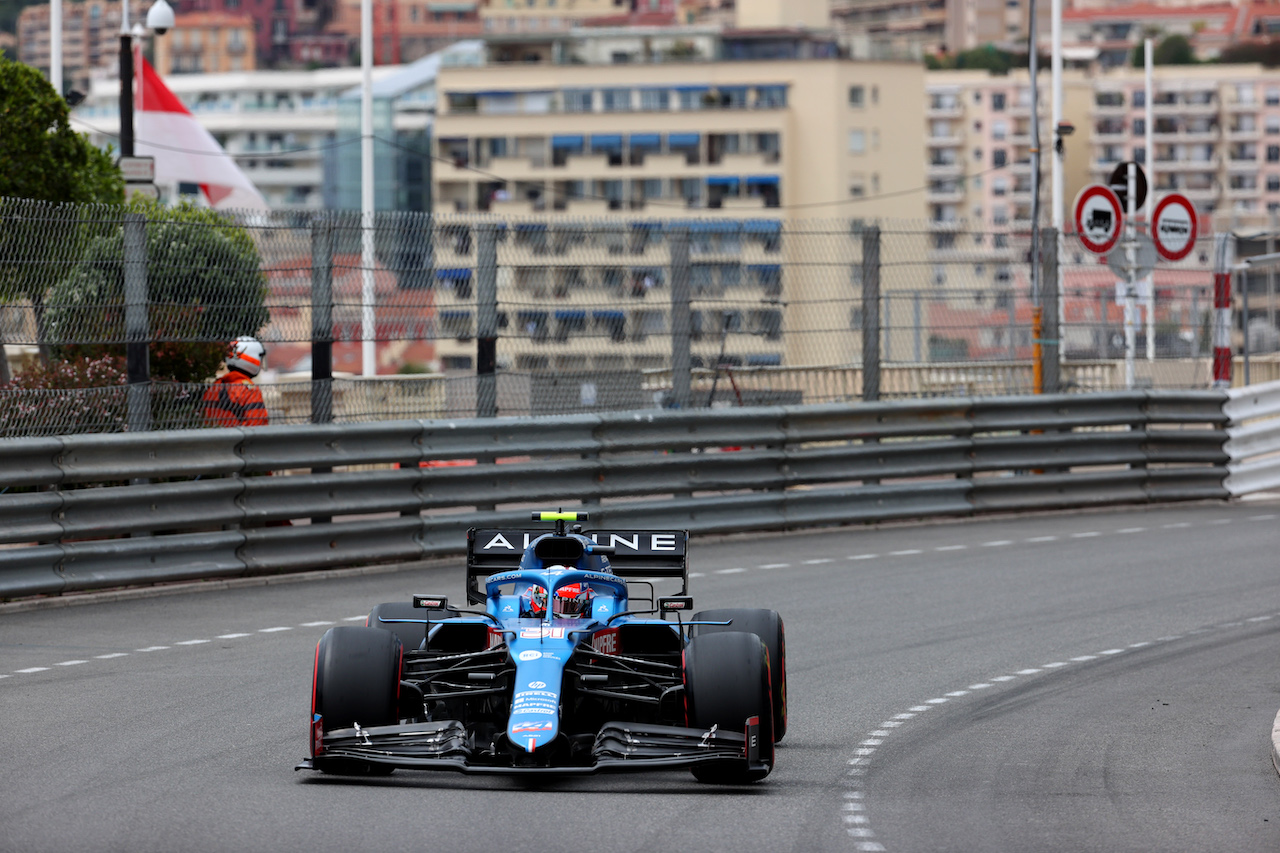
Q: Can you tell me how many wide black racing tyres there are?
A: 4